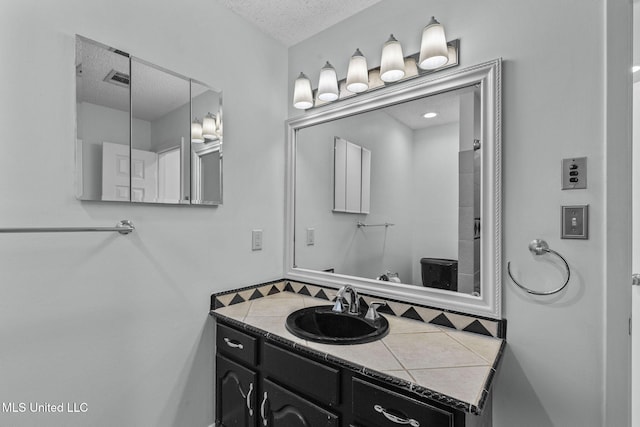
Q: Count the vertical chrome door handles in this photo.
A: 2